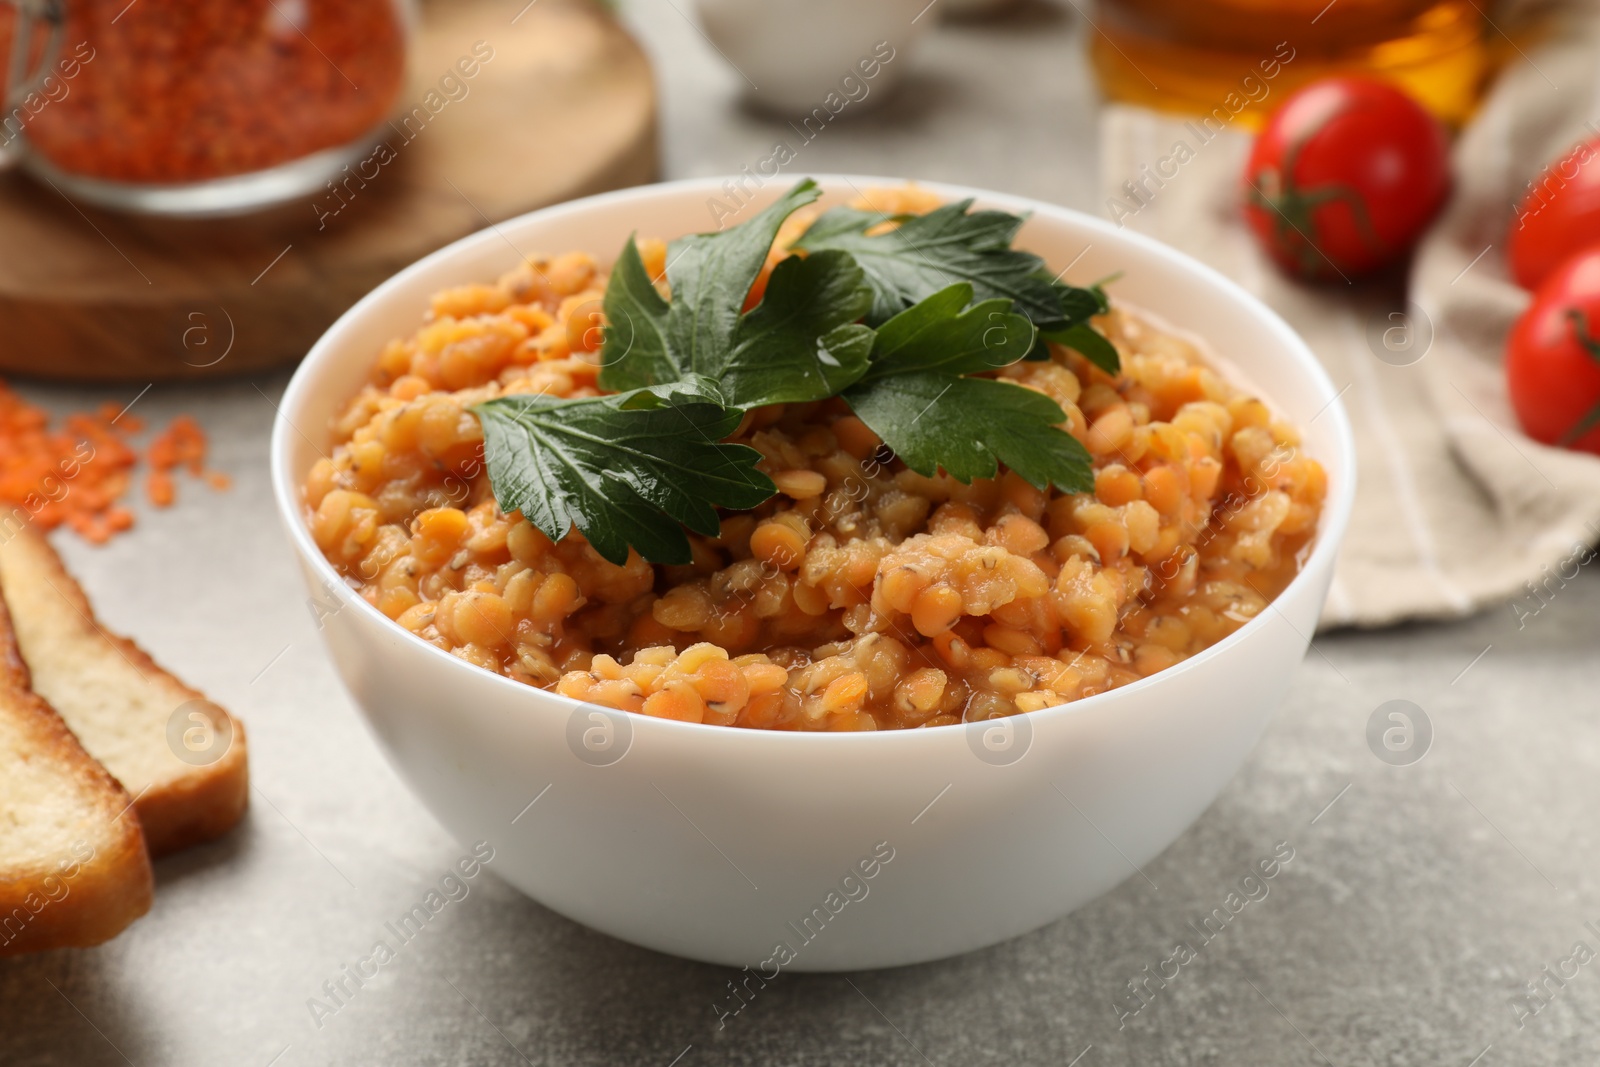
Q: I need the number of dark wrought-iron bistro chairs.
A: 0